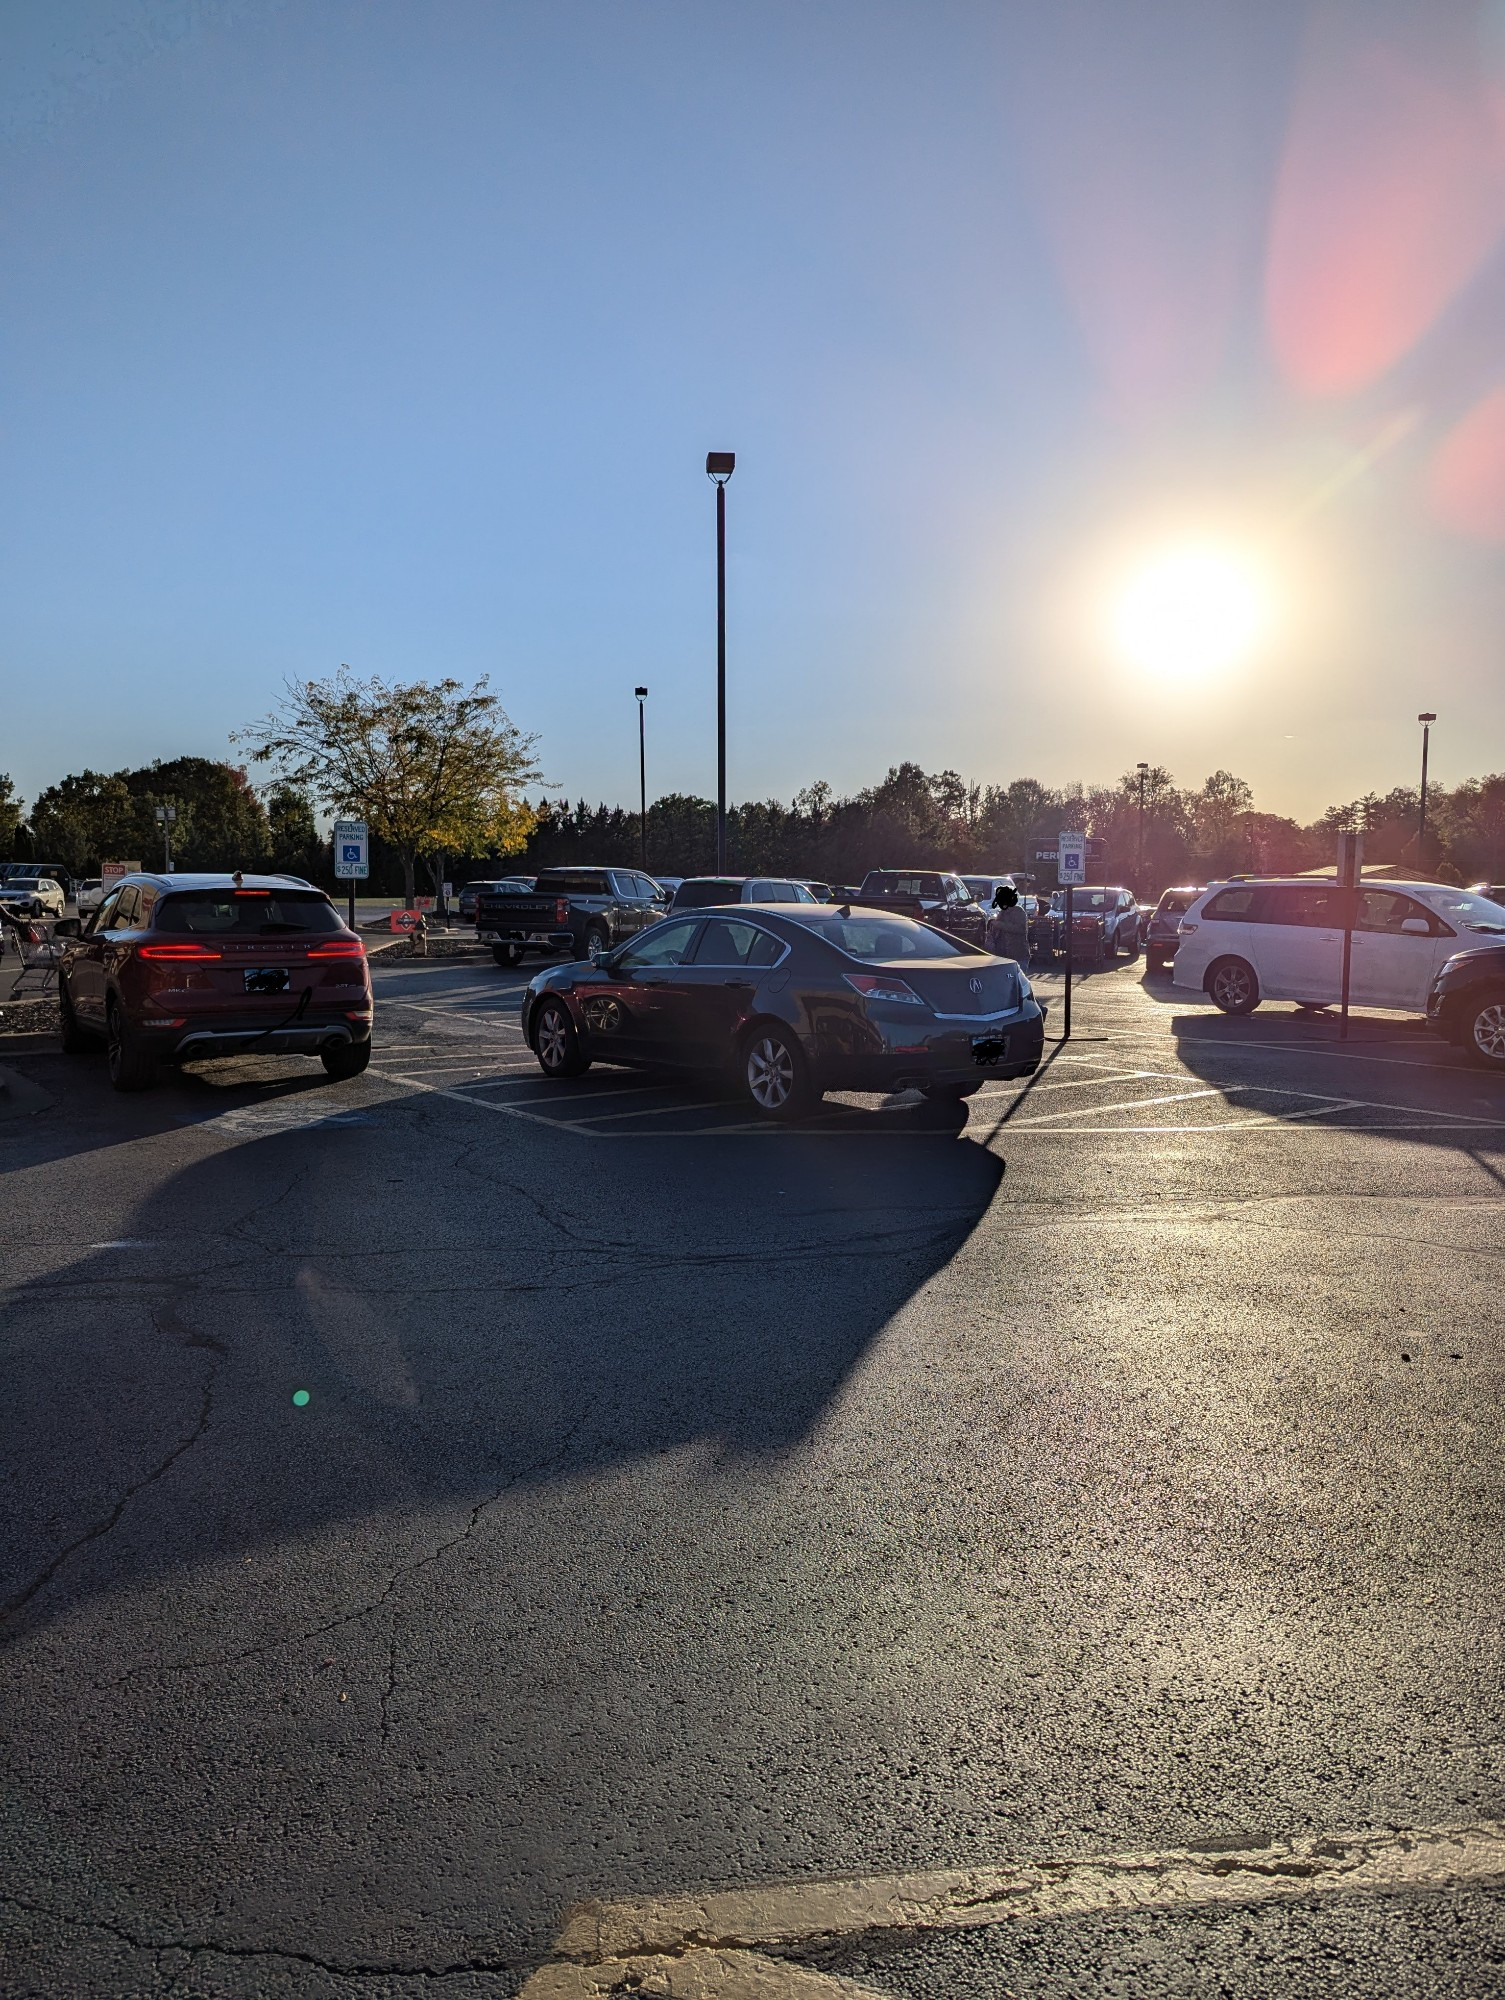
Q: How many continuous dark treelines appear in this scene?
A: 1